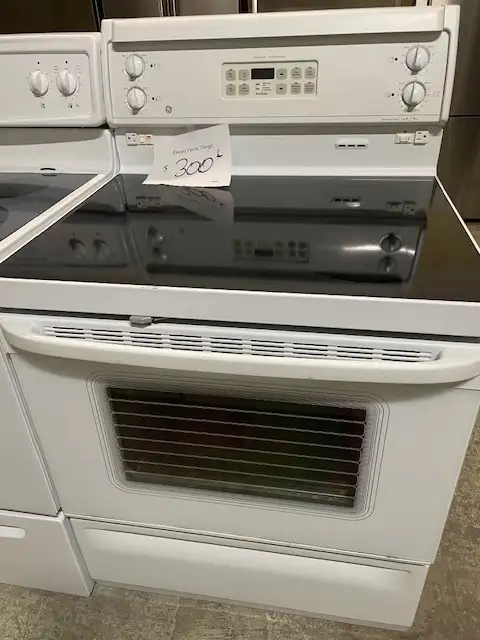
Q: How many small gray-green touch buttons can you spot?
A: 10